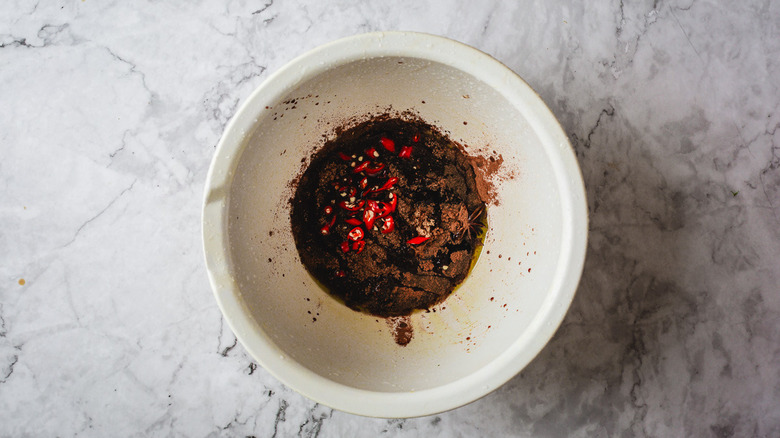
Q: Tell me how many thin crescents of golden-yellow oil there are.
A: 1